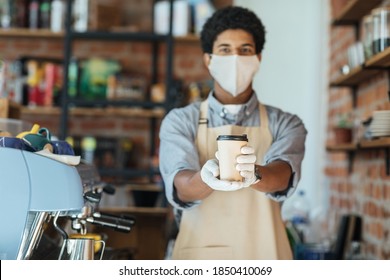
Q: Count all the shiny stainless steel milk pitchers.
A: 1